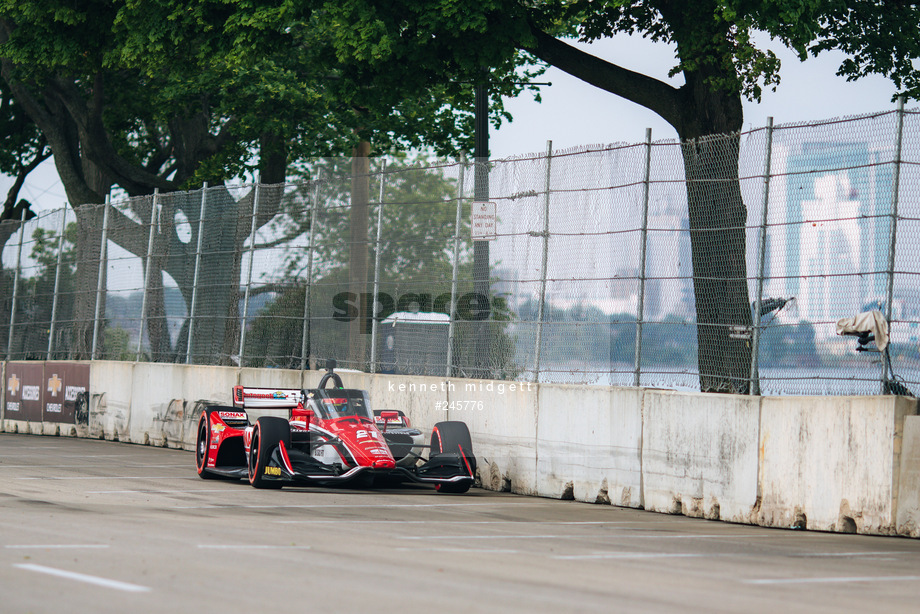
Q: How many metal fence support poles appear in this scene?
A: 13